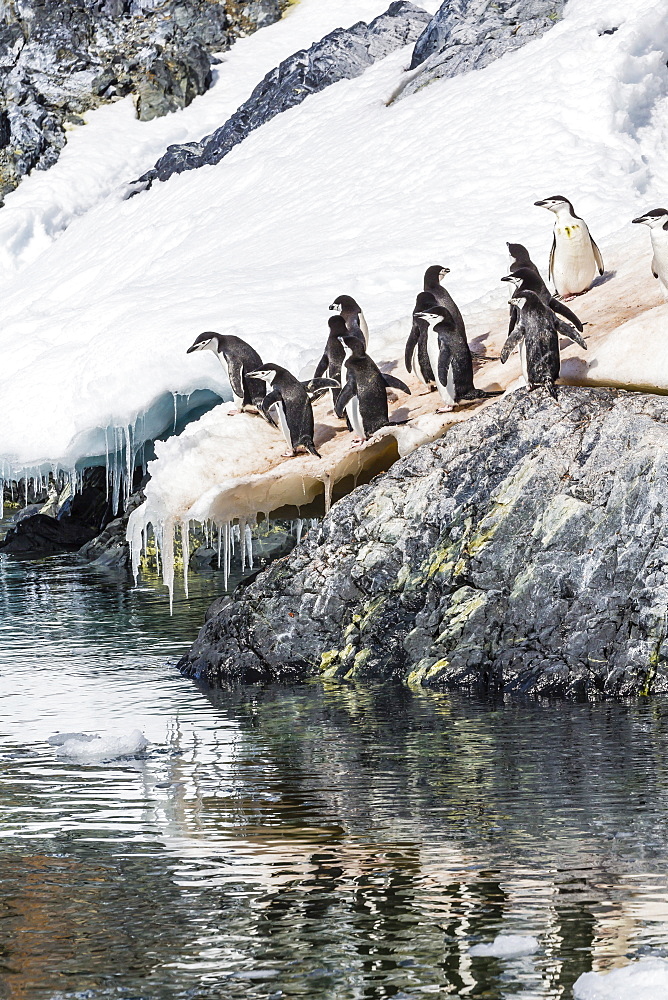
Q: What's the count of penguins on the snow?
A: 13